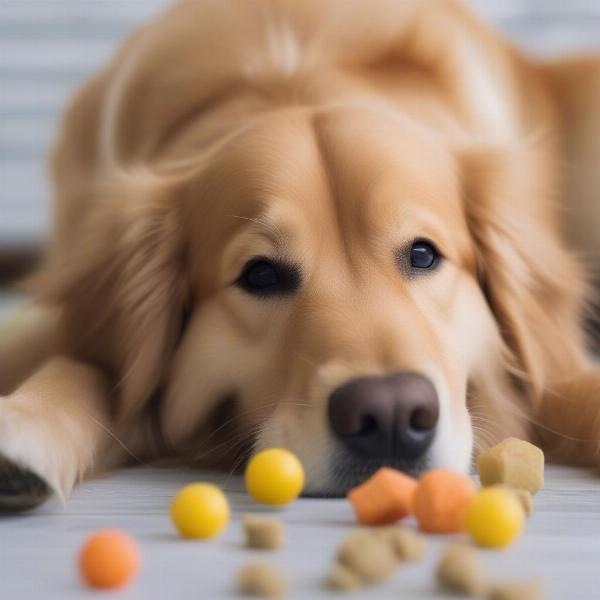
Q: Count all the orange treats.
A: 3